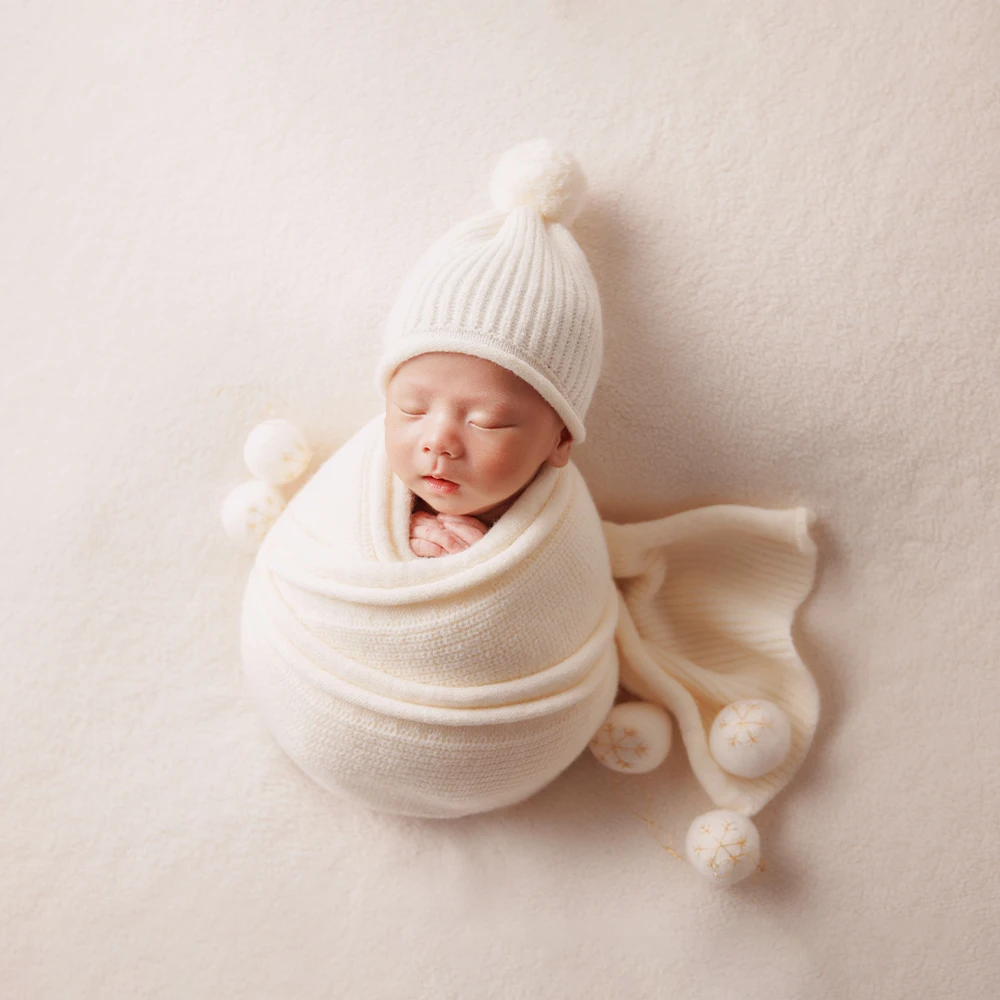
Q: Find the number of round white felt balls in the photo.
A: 5